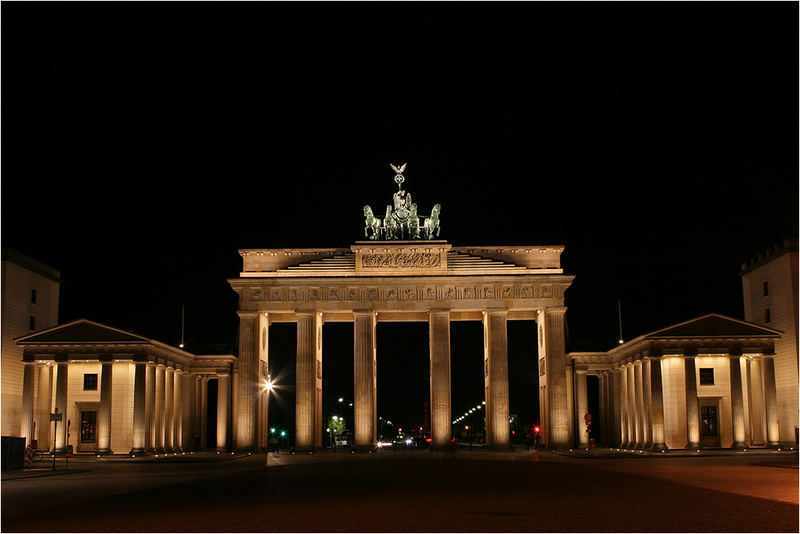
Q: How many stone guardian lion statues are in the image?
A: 0